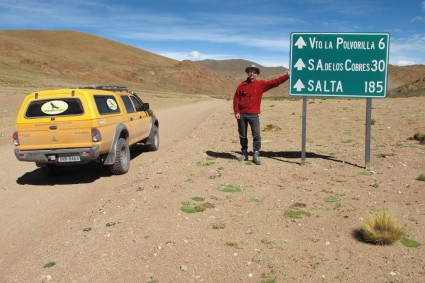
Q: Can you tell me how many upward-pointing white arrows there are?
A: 3